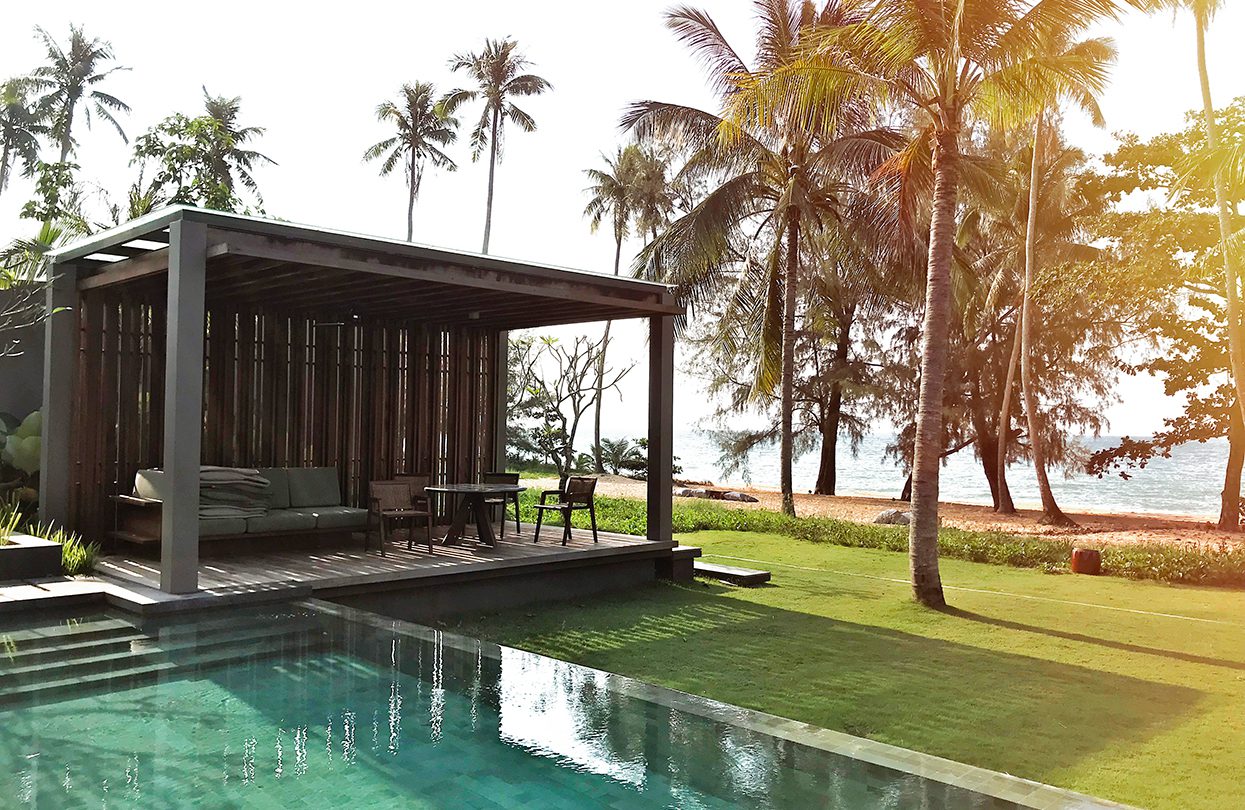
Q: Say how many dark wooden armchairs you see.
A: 4